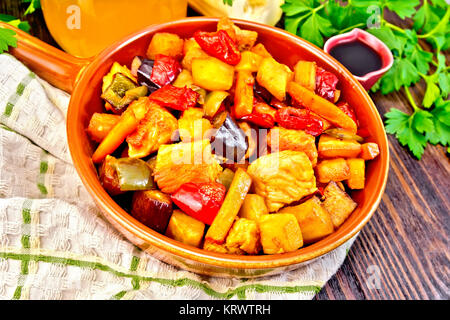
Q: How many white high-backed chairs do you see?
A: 0